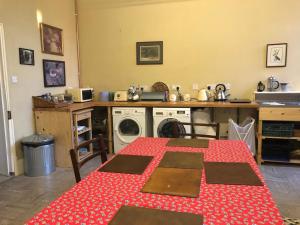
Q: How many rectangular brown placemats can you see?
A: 6